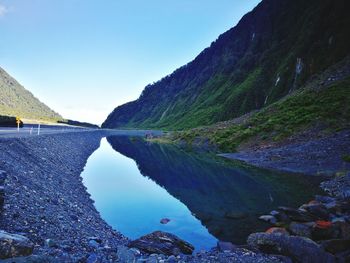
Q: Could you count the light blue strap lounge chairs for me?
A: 0